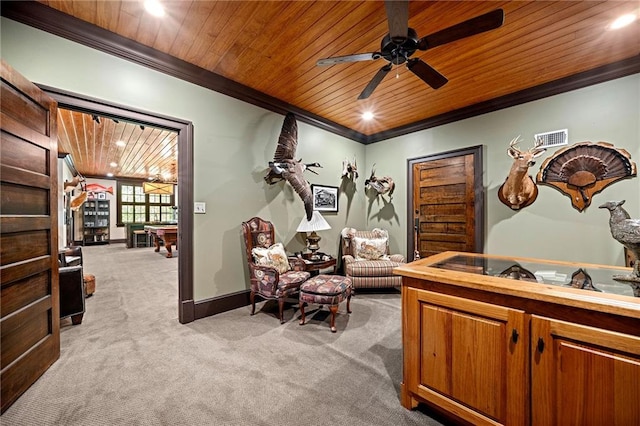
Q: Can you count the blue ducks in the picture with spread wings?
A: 0